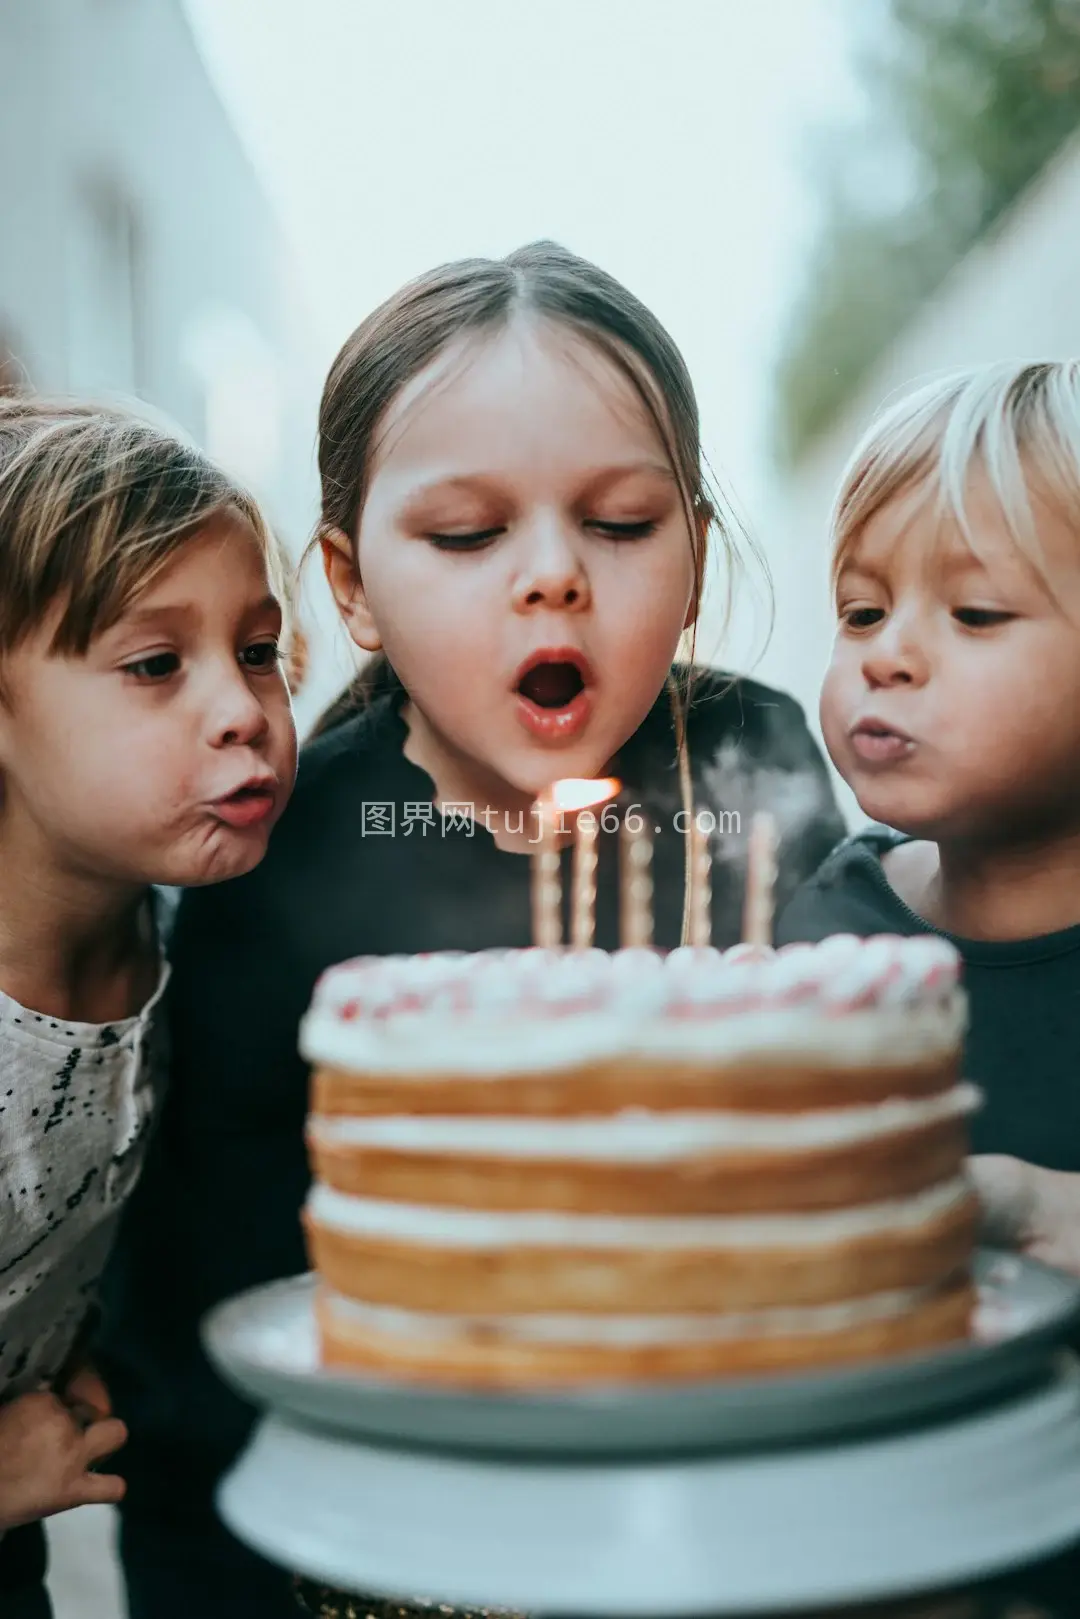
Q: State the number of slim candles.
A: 5